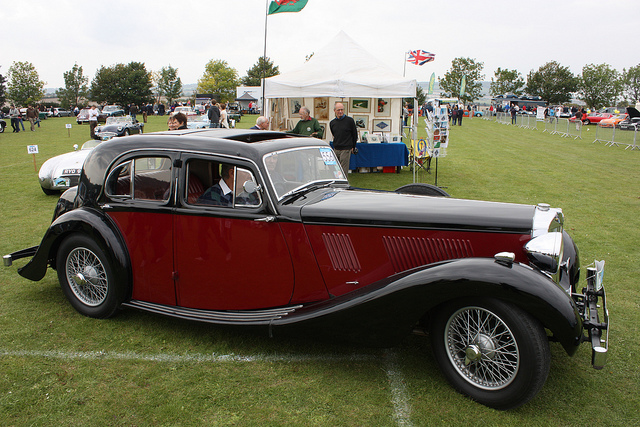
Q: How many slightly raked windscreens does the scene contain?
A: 1